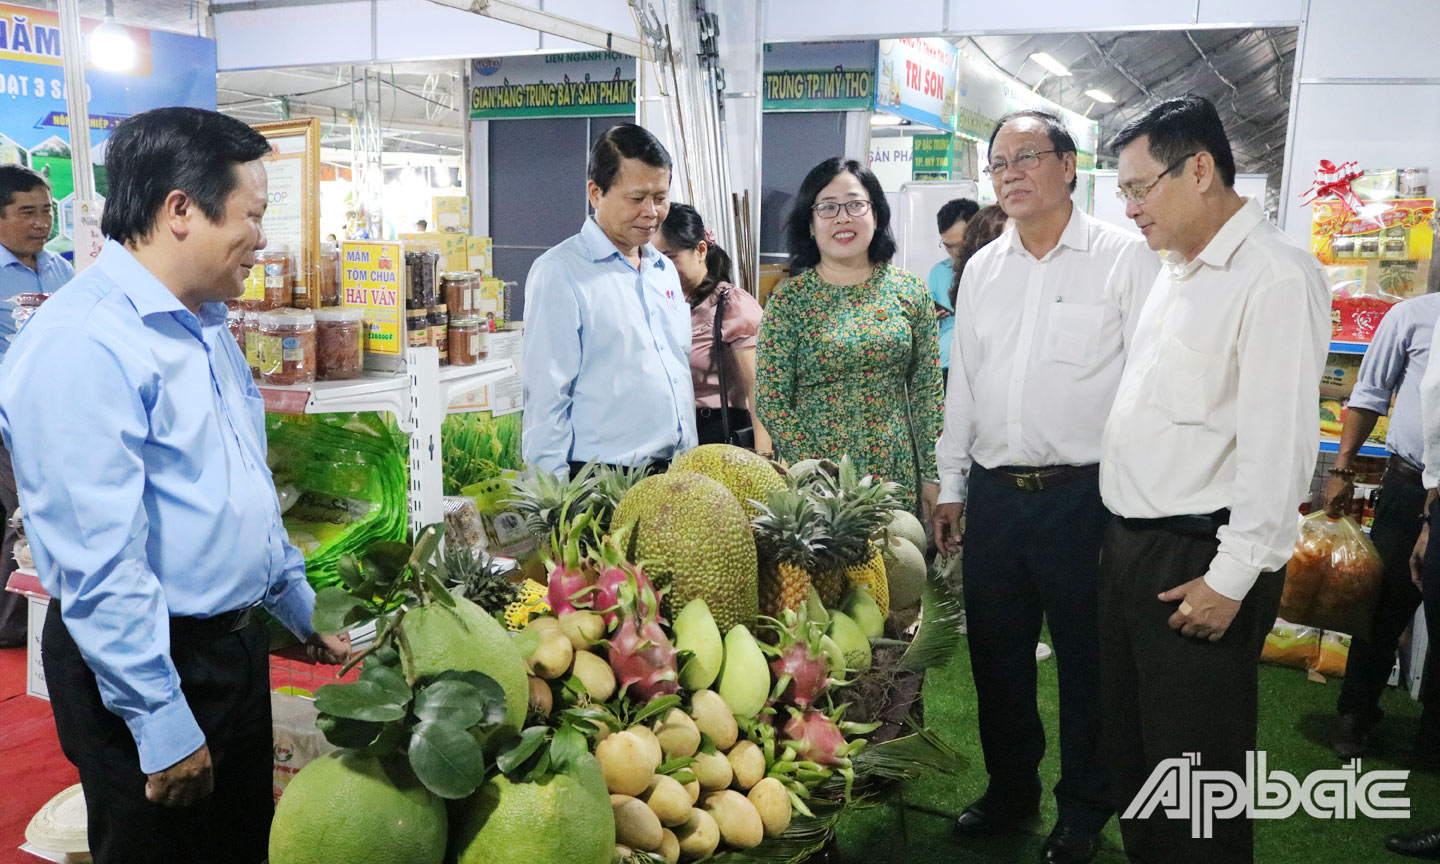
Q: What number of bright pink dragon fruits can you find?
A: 5